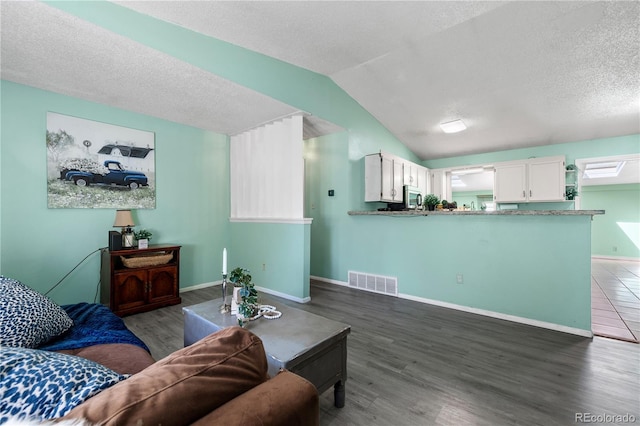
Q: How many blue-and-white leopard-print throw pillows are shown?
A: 2